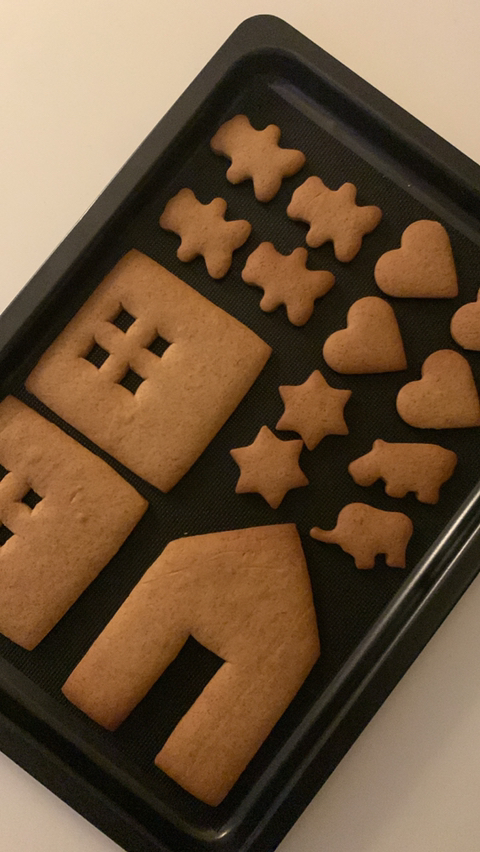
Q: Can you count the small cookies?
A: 12